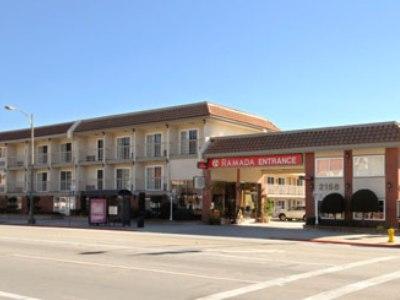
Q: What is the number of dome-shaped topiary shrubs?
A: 2